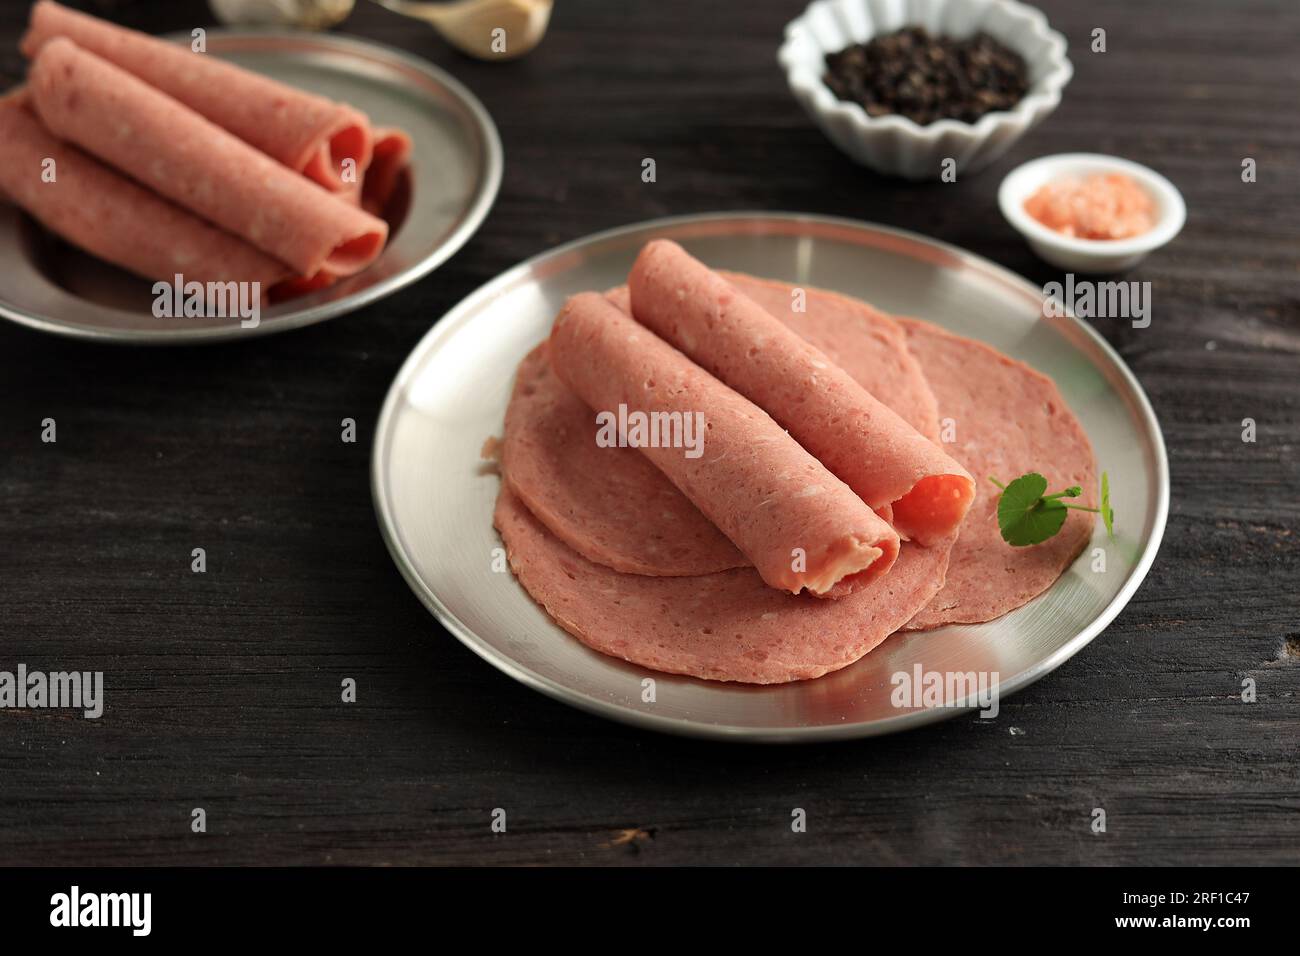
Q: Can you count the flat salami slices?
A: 3